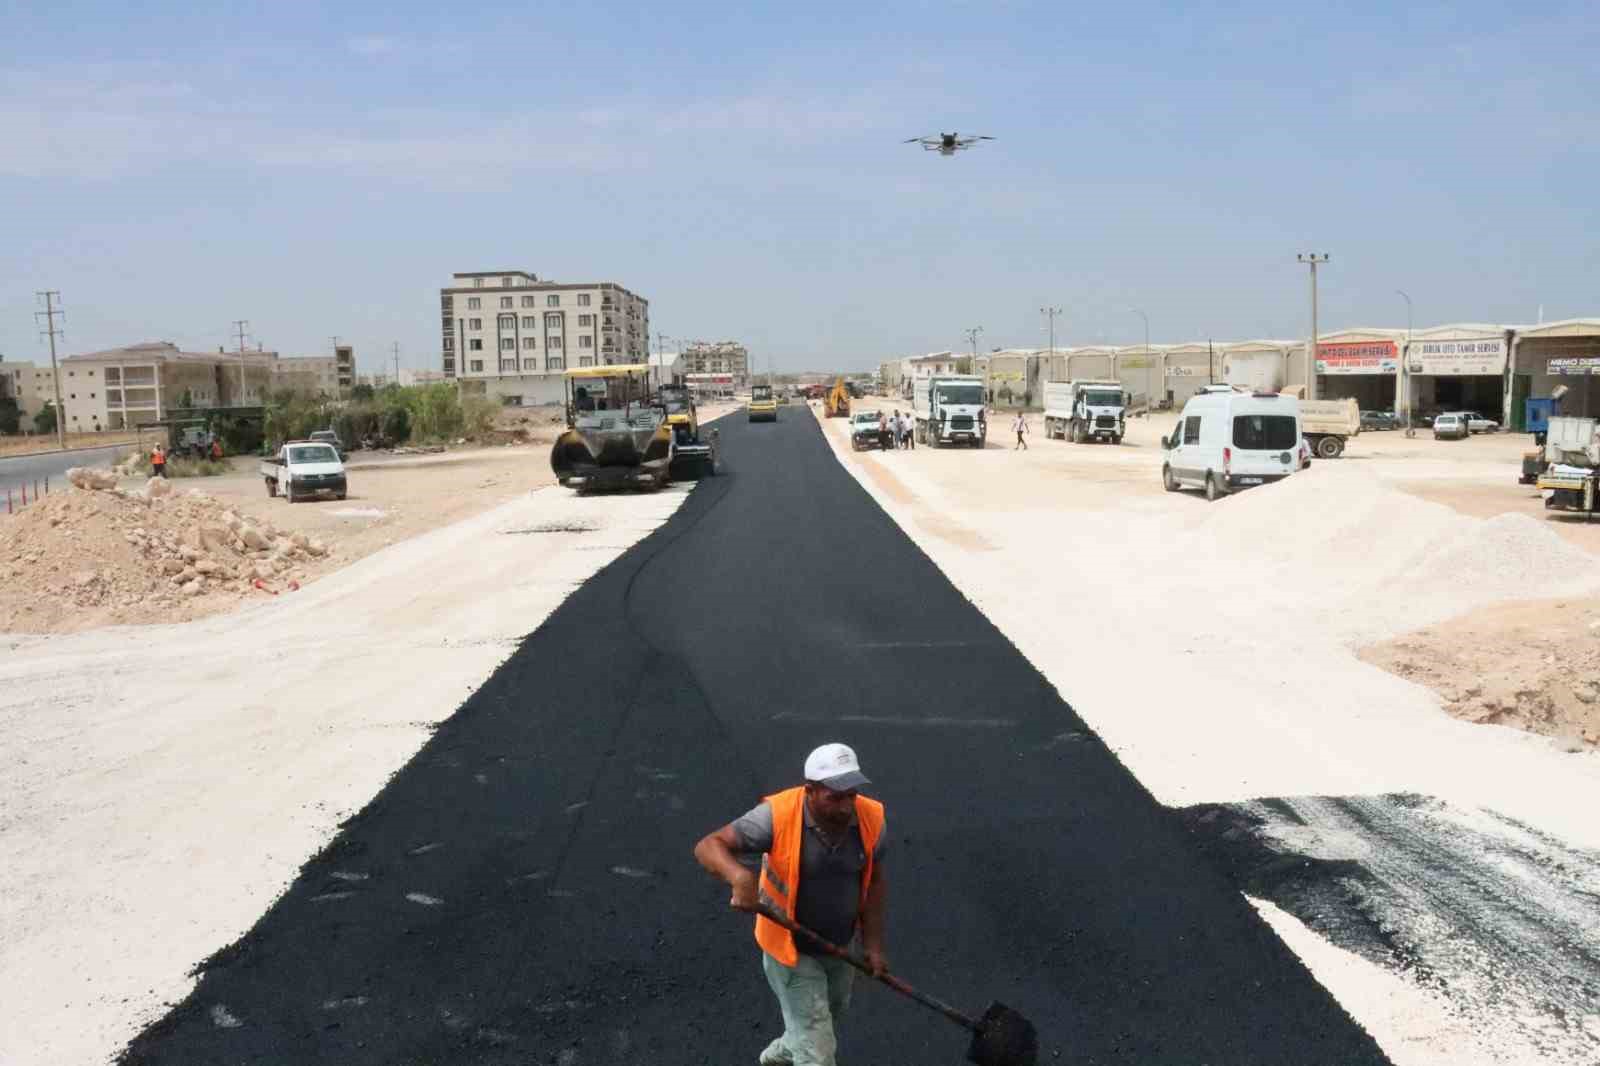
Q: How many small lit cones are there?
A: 0